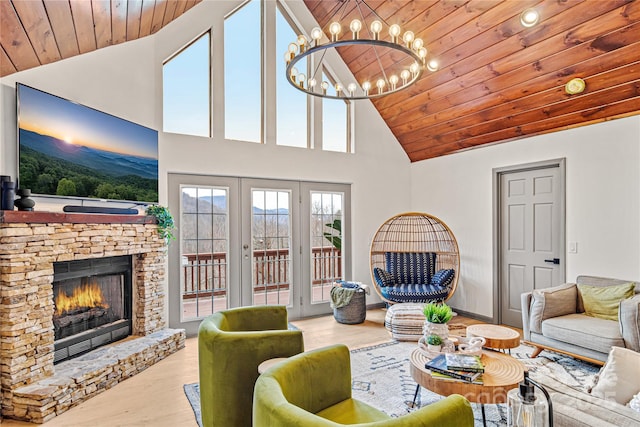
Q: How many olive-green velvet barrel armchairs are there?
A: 2